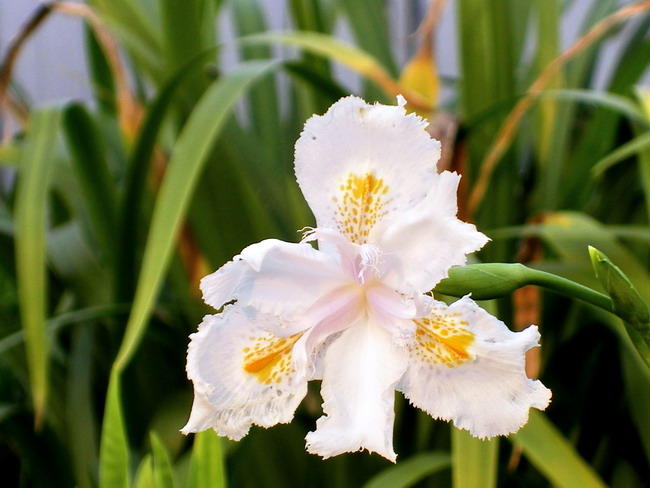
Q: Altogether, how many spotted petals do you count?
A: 3